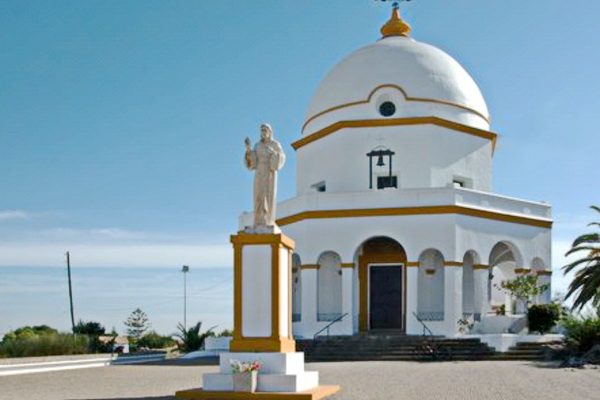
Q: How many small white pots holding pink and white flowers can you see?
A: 1